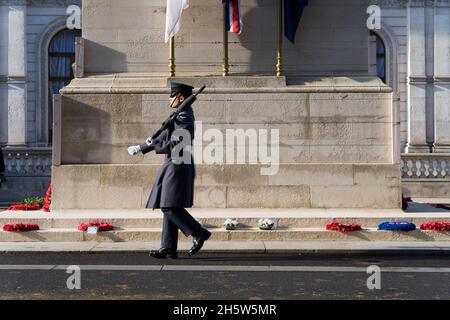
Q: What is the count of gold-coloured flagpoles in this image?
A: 3